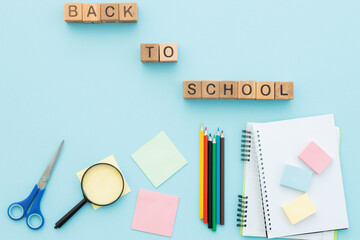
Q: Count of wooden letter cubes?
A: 12